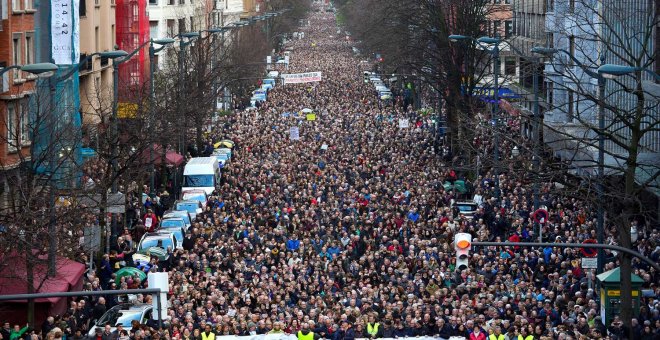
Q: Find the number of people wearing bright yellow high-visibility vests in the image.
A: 5